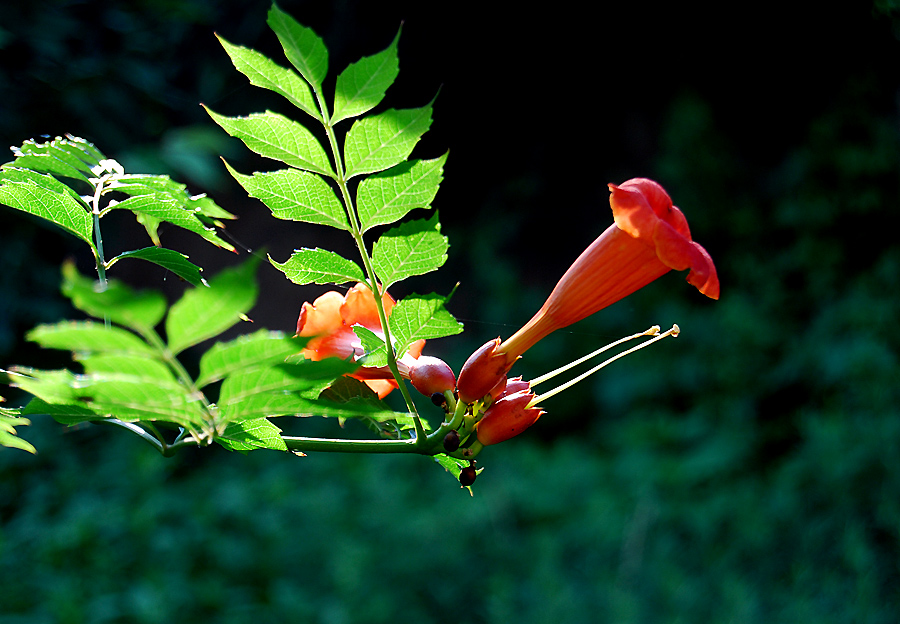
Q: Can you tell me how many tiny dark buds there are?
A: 3